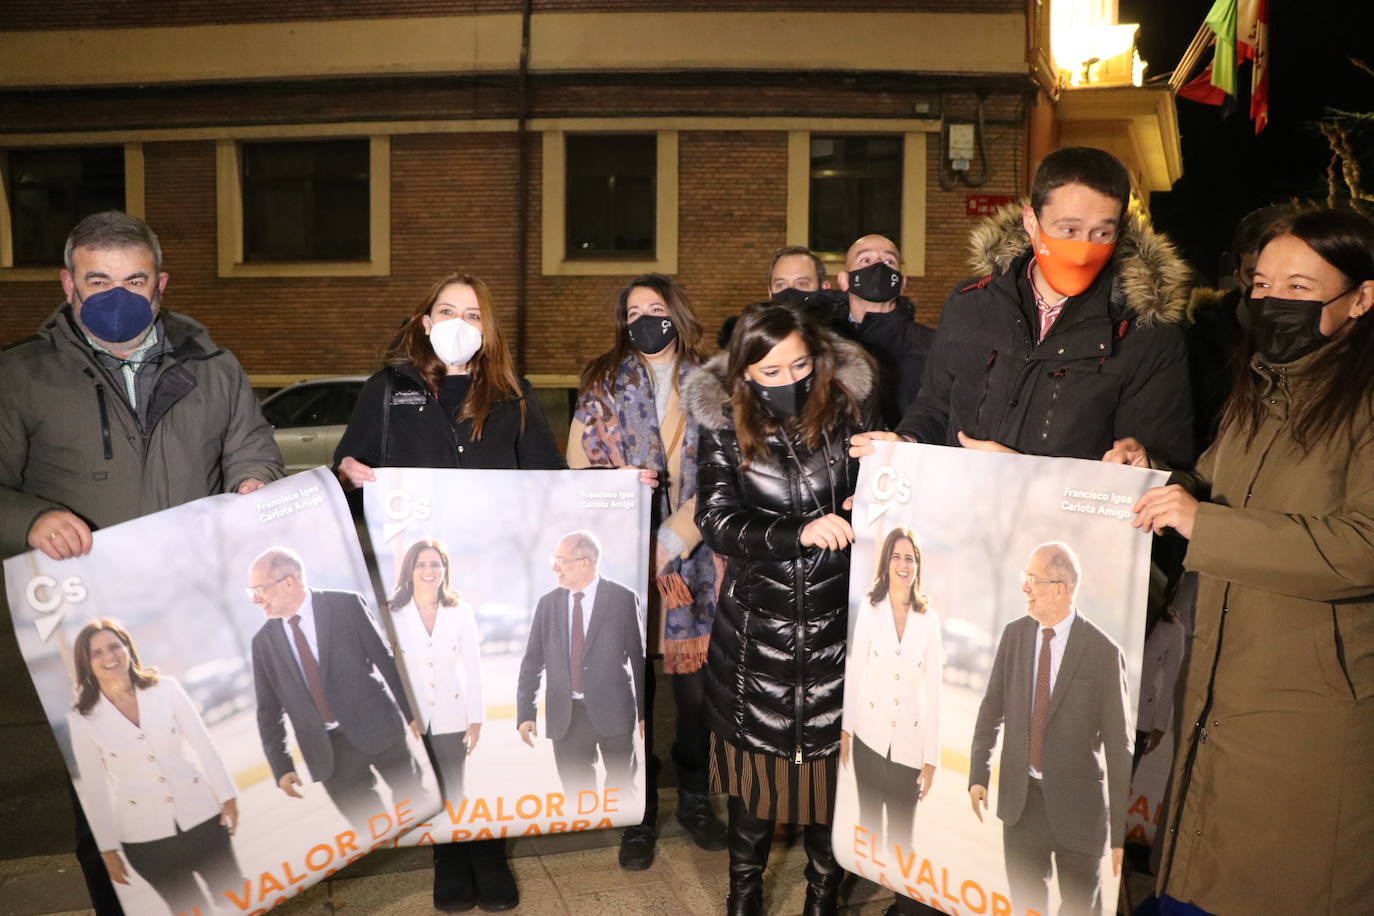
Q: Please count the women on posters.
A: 3